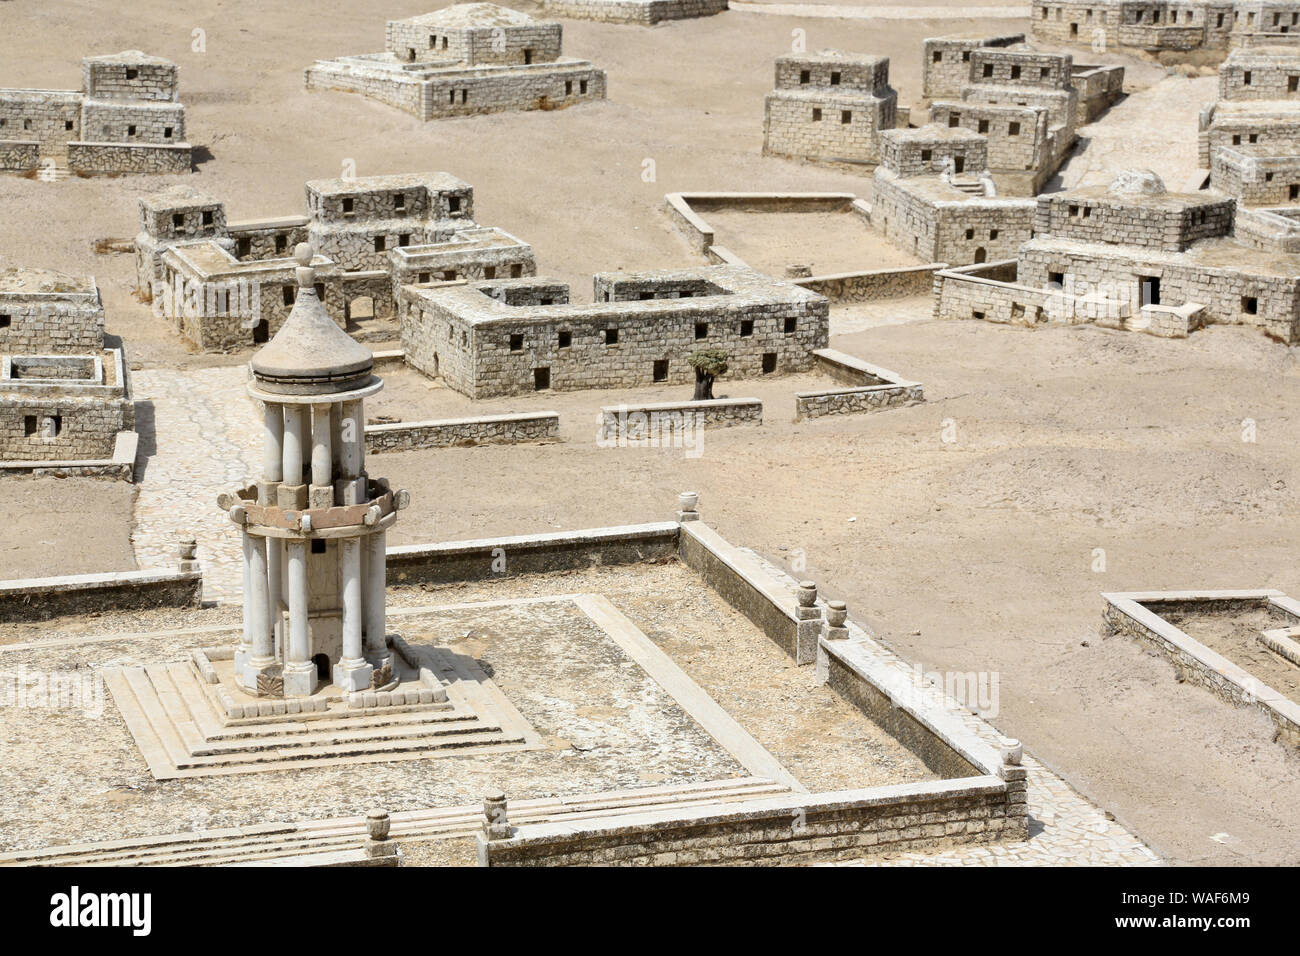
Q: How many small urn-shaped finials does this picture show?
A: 7